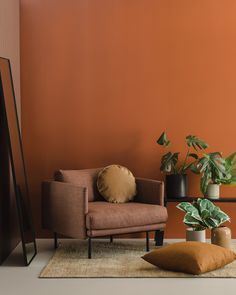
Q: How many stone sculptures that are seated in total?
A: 0